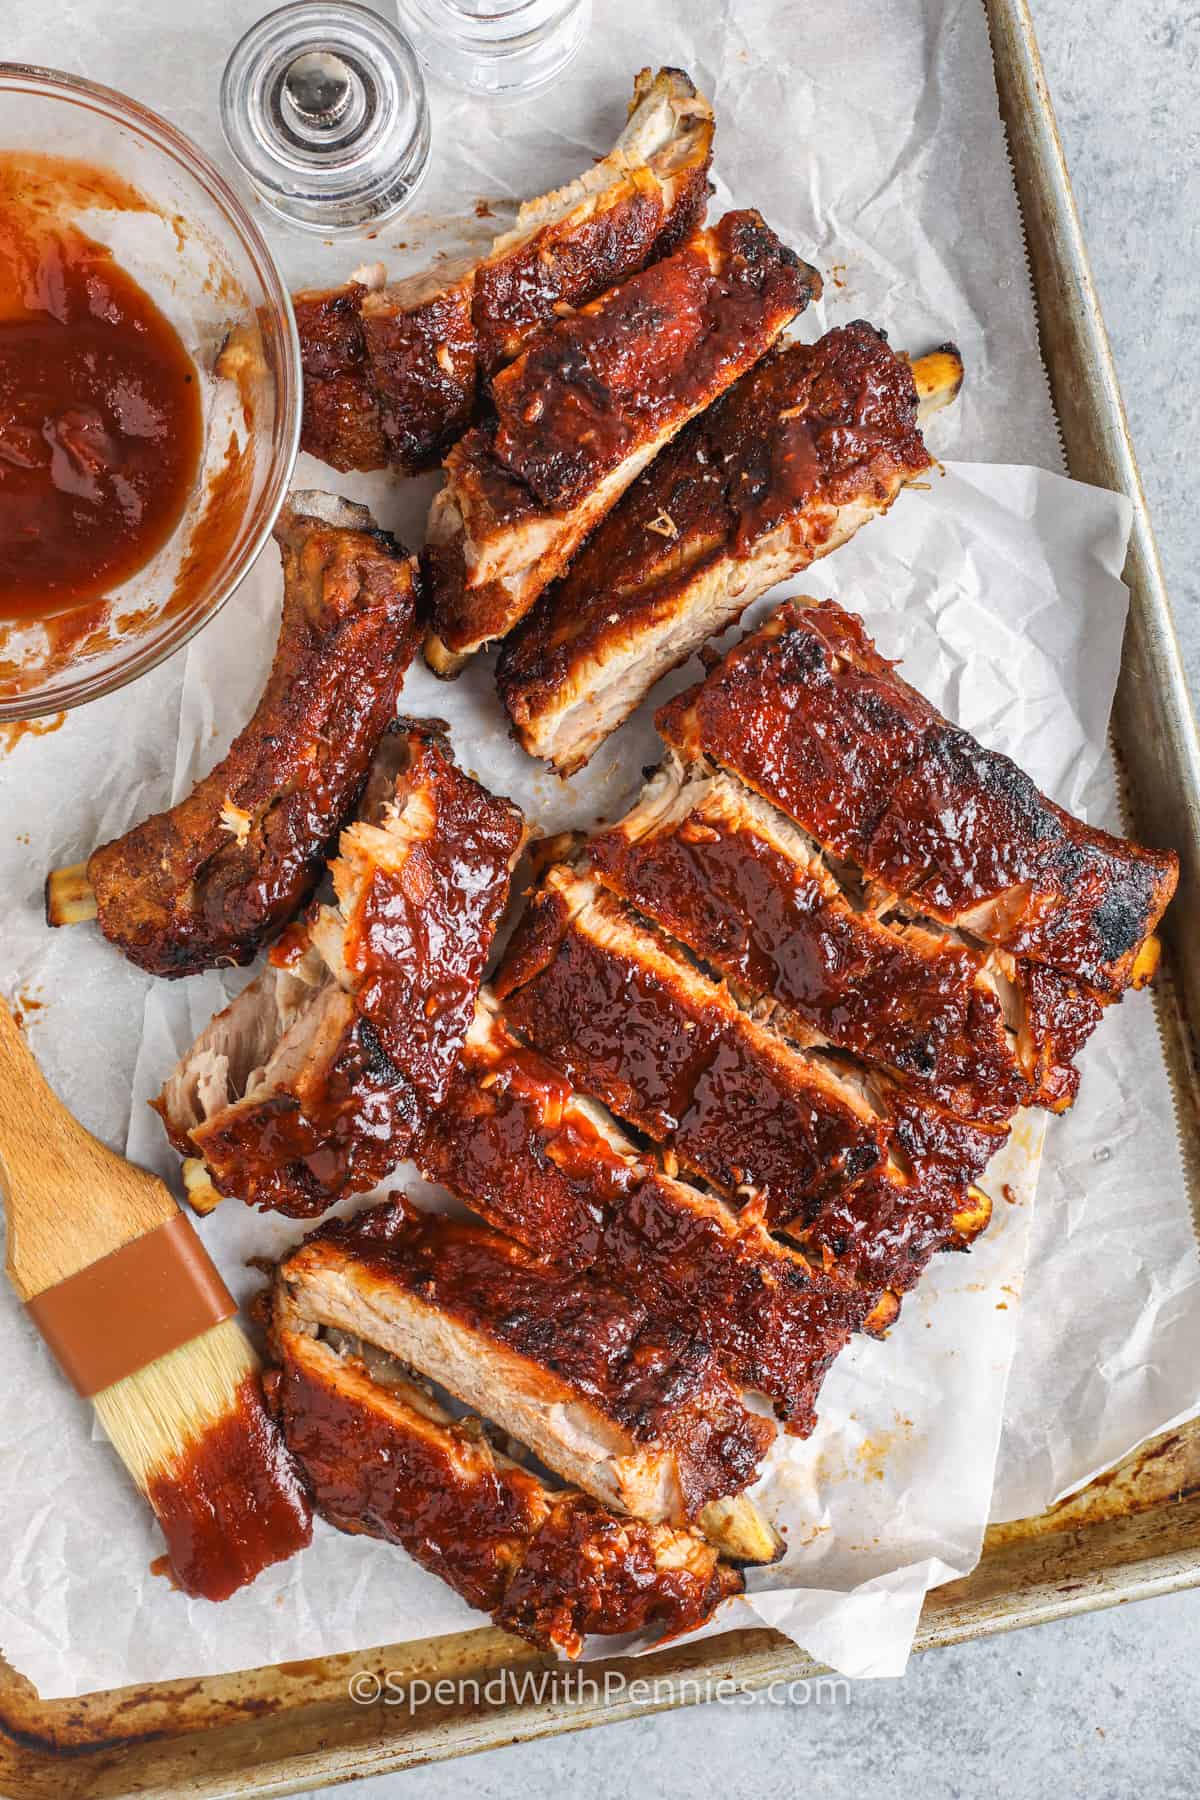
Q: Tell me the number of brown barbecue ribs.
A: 11